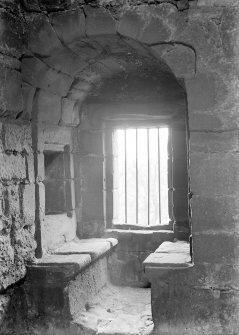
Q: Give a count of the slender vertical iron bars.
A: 4